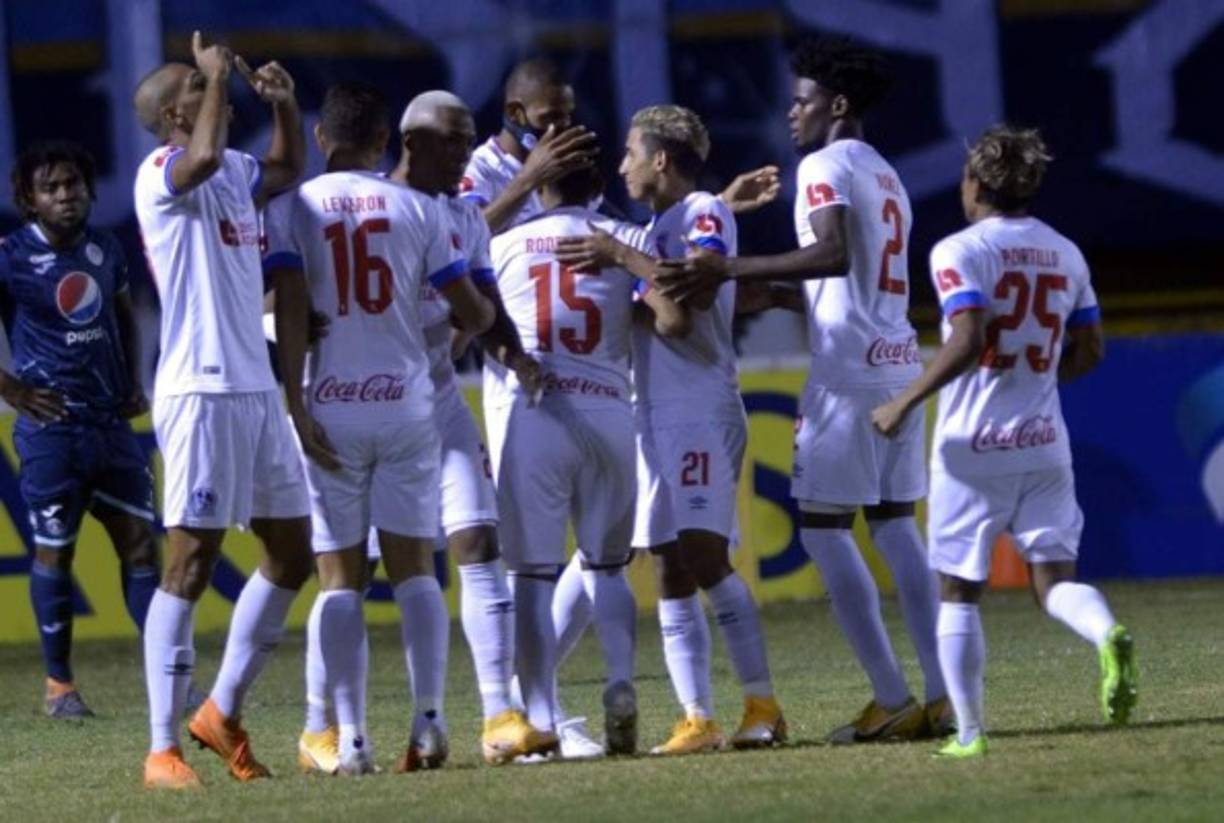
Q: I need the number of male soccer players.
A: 9